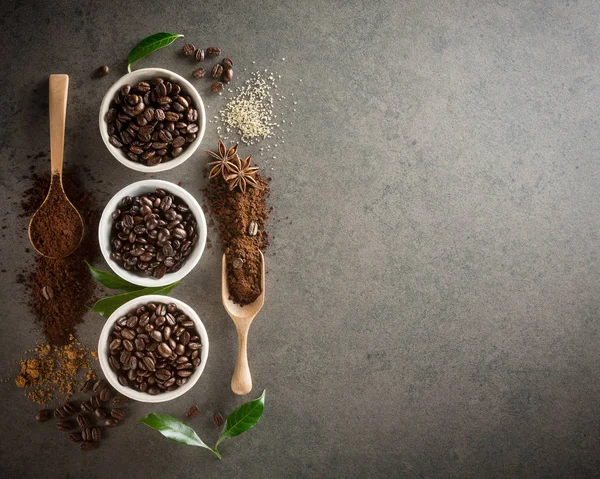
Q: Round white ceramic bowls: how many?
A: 3